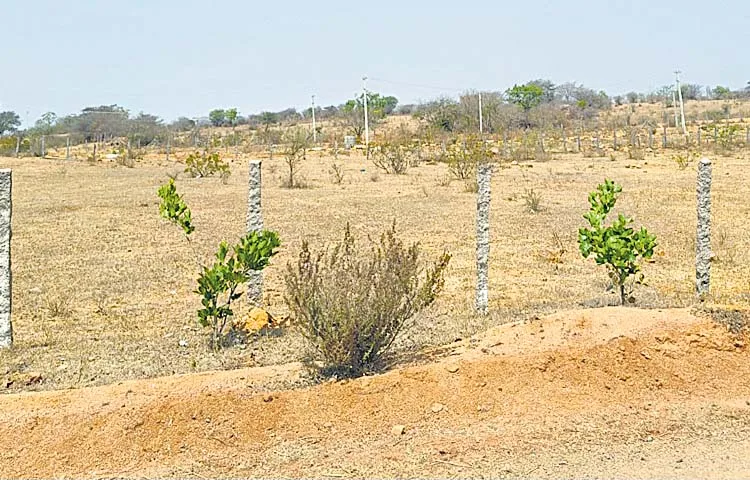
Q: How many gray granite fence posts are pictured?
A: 4